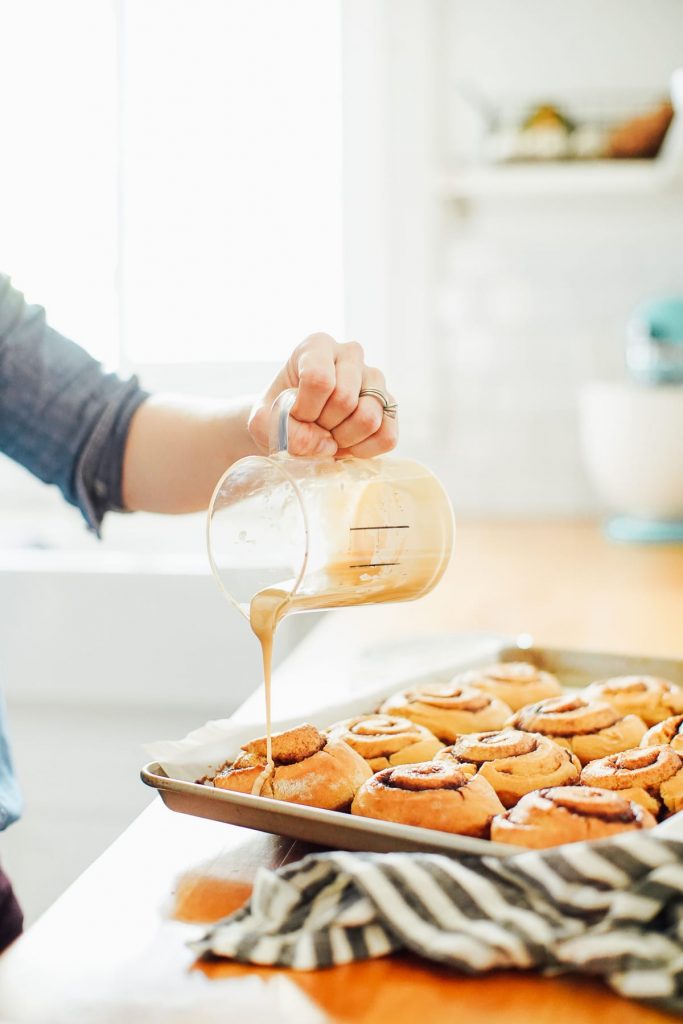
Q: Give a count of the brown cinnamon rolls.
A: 11